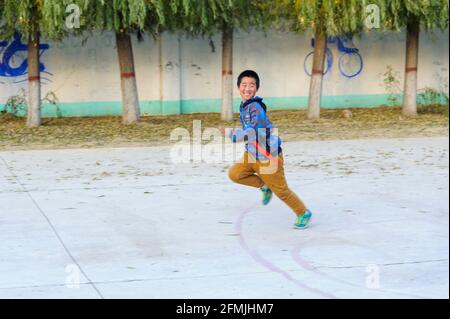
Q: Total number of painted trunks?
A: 5